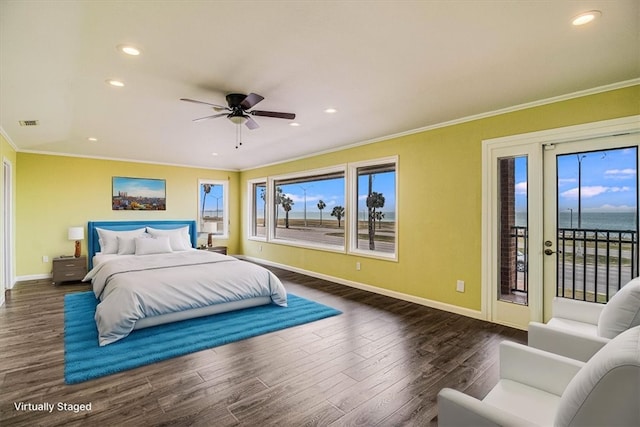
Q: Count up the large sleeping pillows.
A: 2